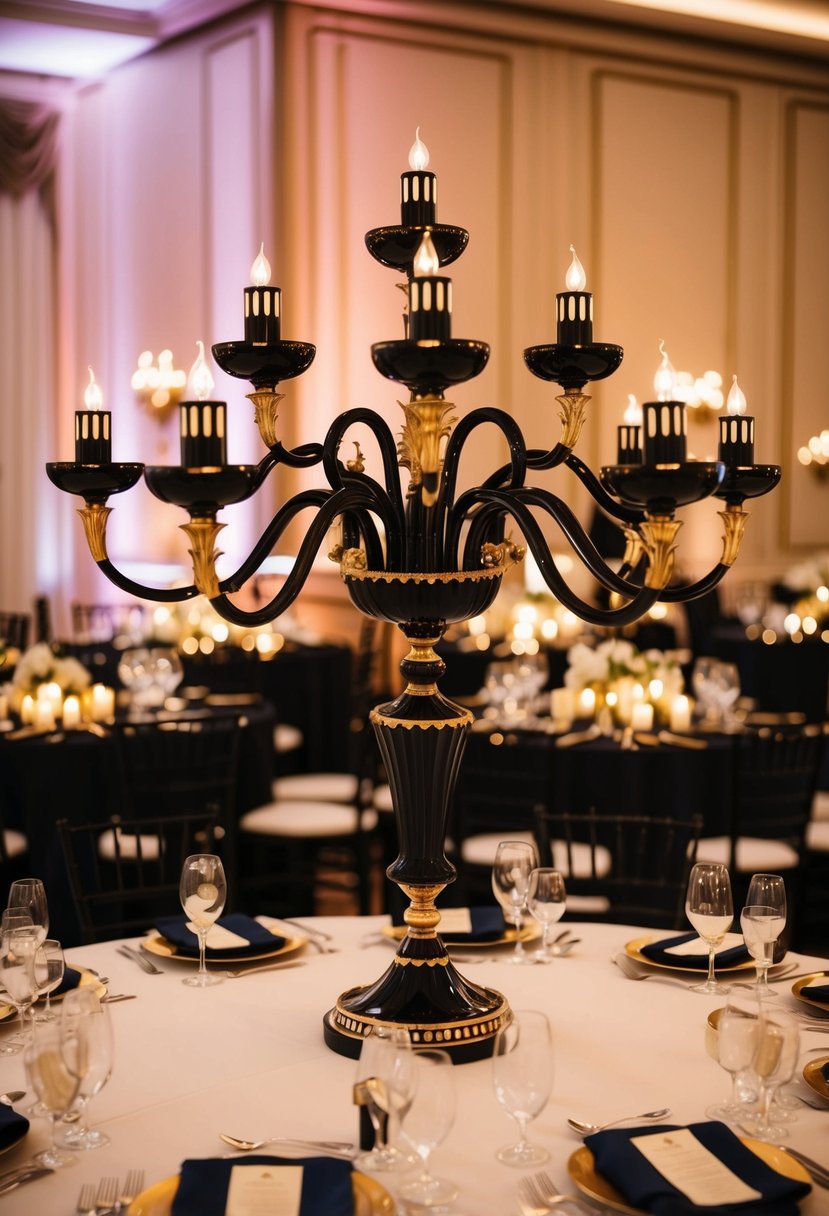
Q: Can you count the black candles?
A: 9